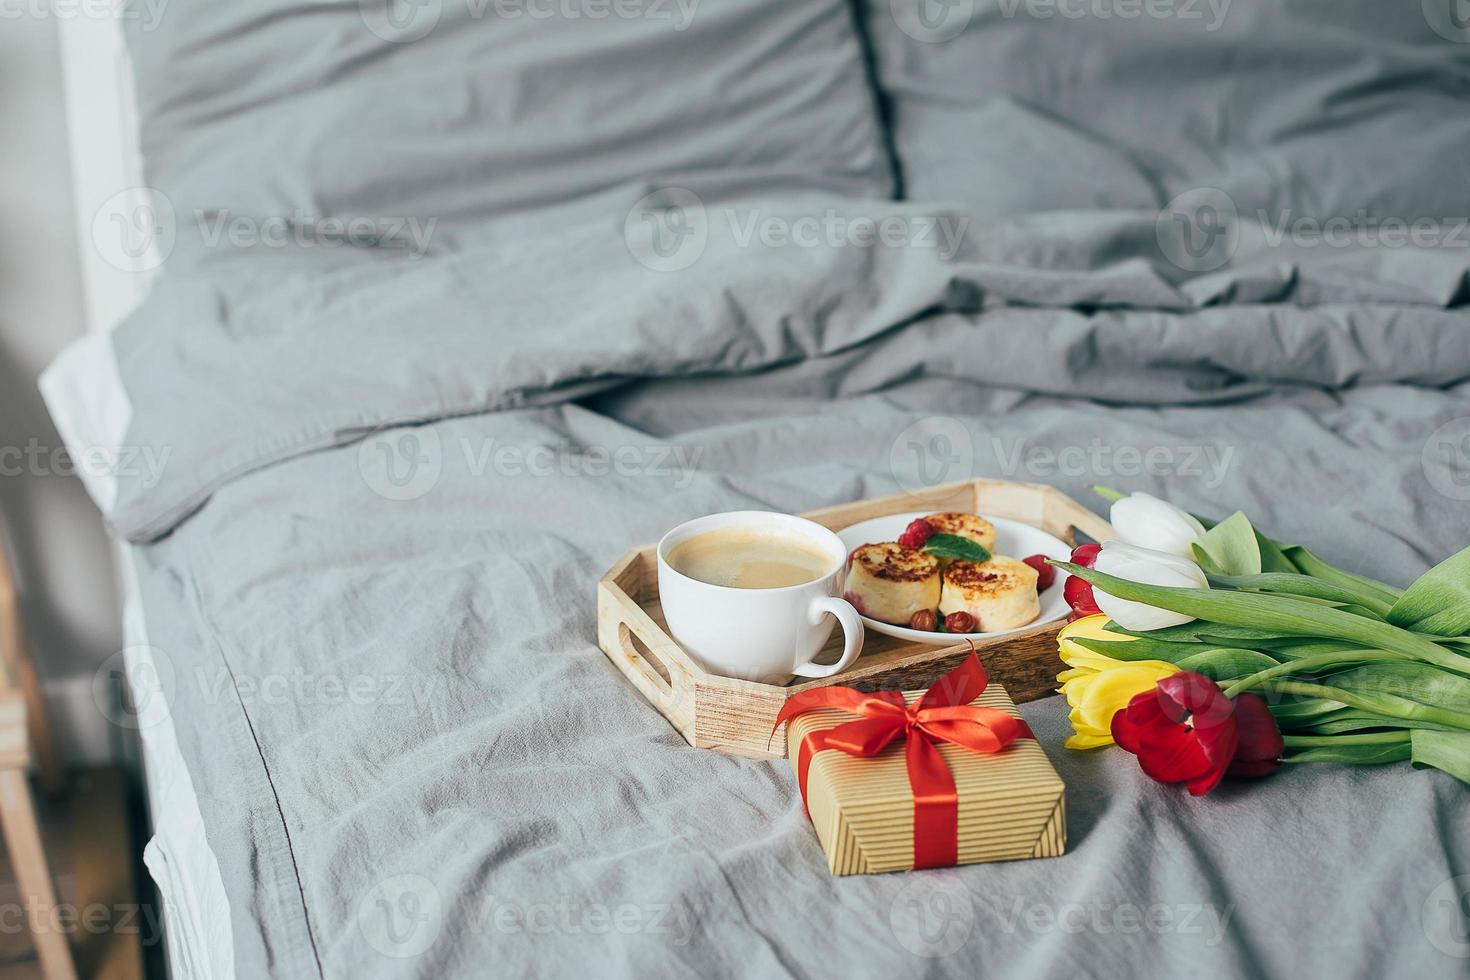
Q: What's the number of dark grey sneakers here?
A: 0